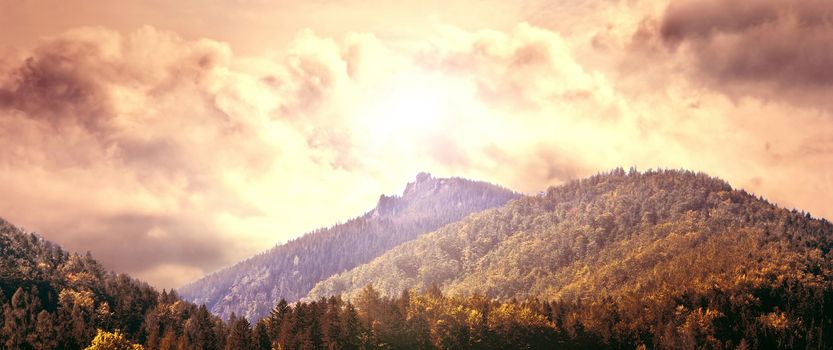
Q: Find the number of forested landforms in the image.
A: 3